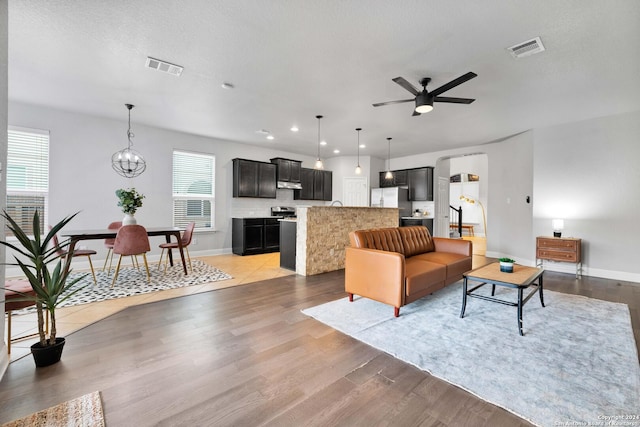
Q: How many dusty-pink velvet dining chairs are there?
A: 4